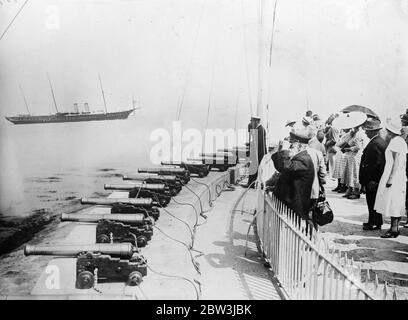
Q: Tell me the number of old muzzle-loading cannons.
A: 11